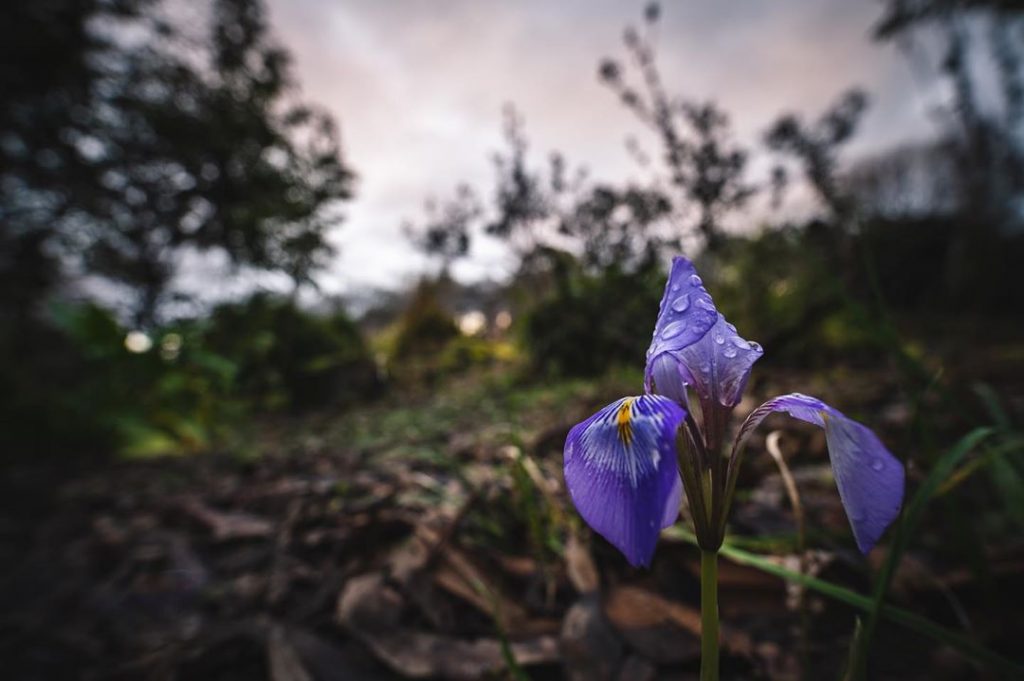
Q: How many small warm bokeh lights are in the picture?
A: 4